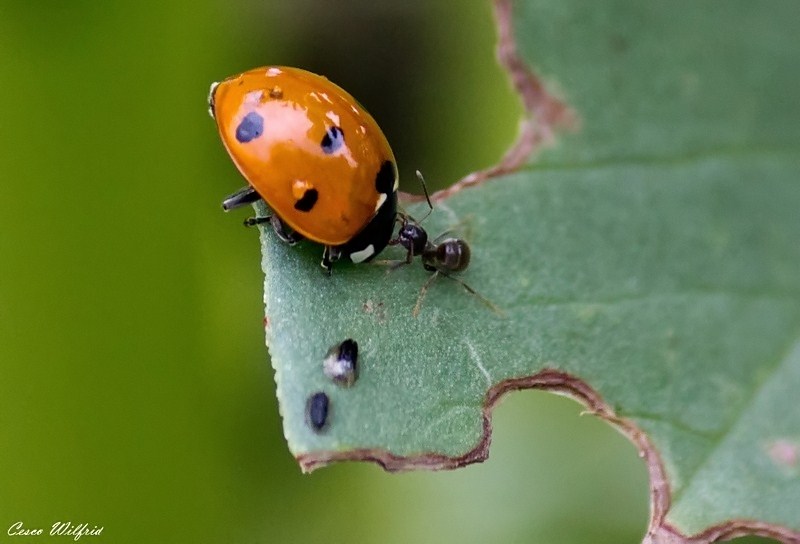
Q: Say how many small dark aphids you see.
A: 2